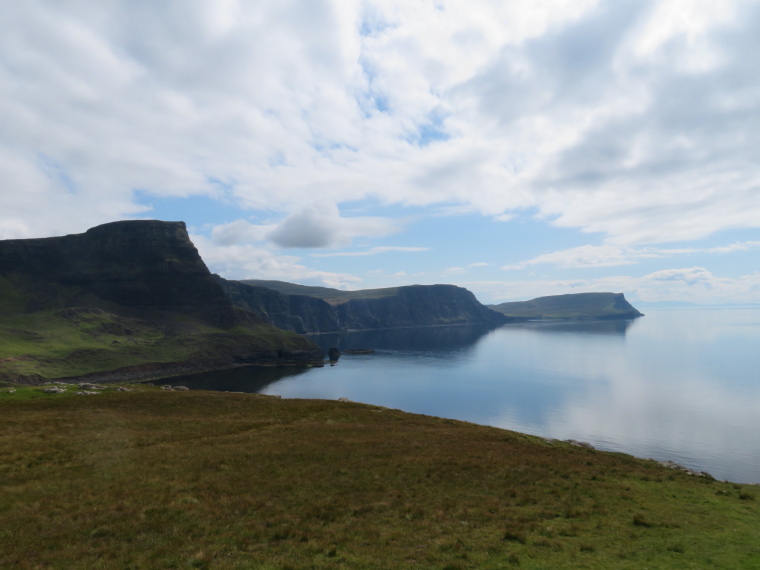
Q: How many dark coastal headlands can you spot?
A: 3